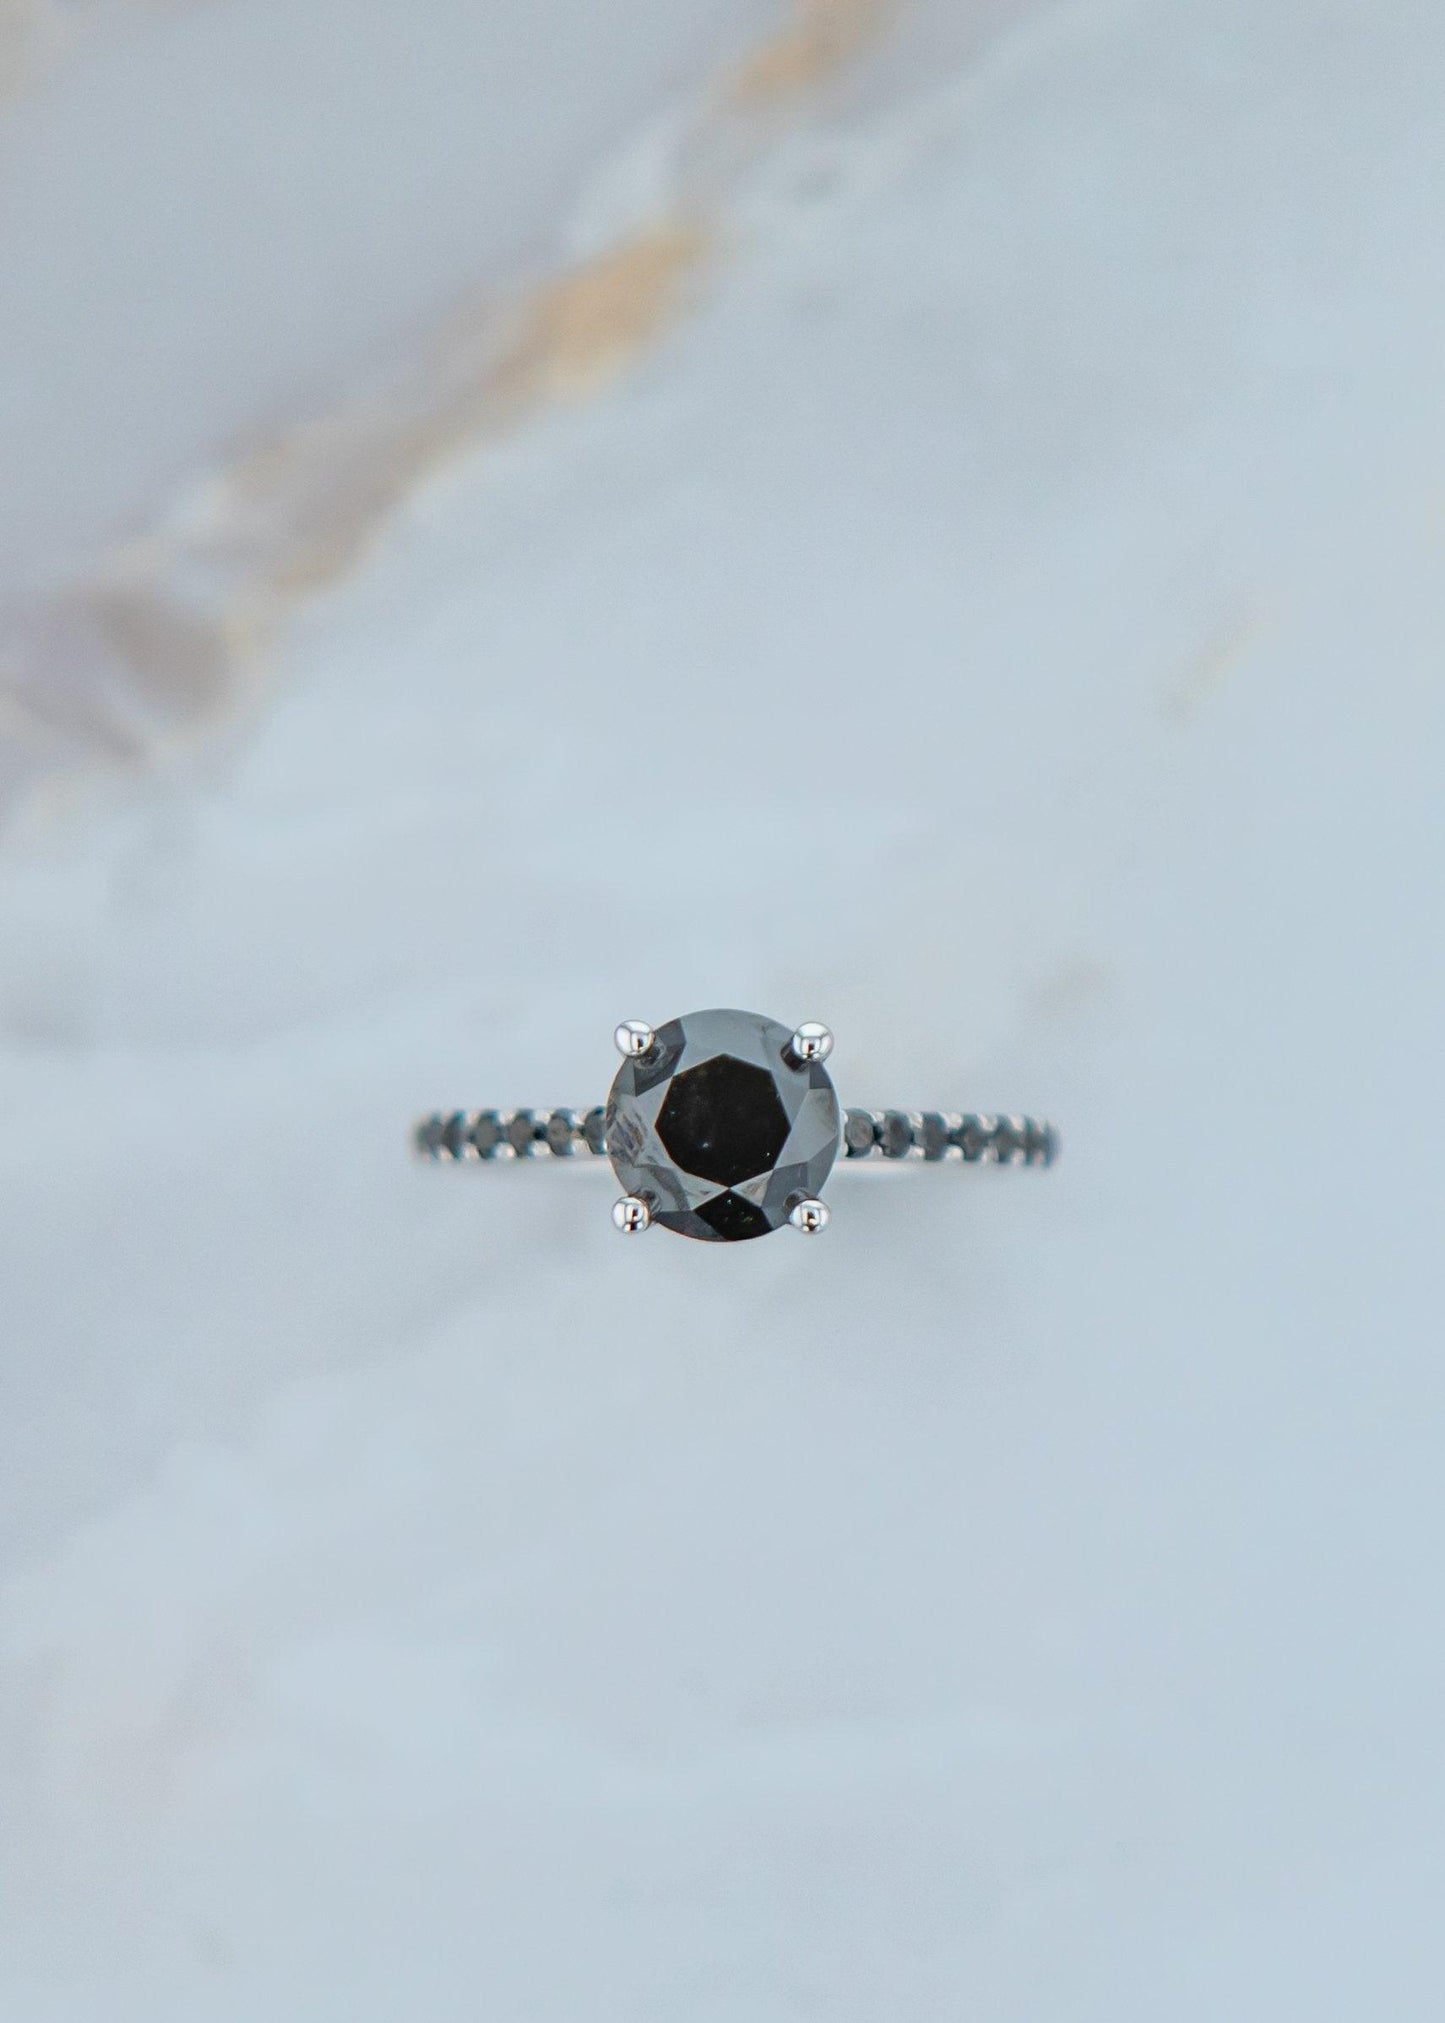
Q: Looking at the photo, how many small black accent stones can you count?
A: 13